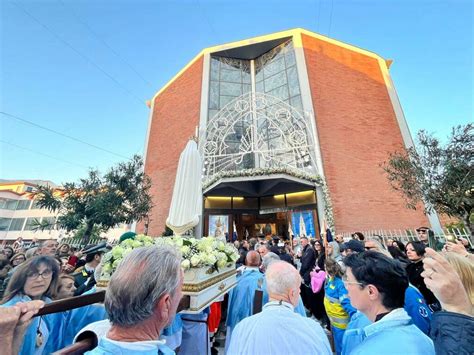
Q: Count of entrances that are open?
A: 1